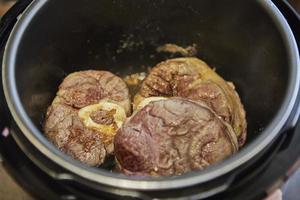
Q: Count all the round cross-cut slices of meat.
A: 3